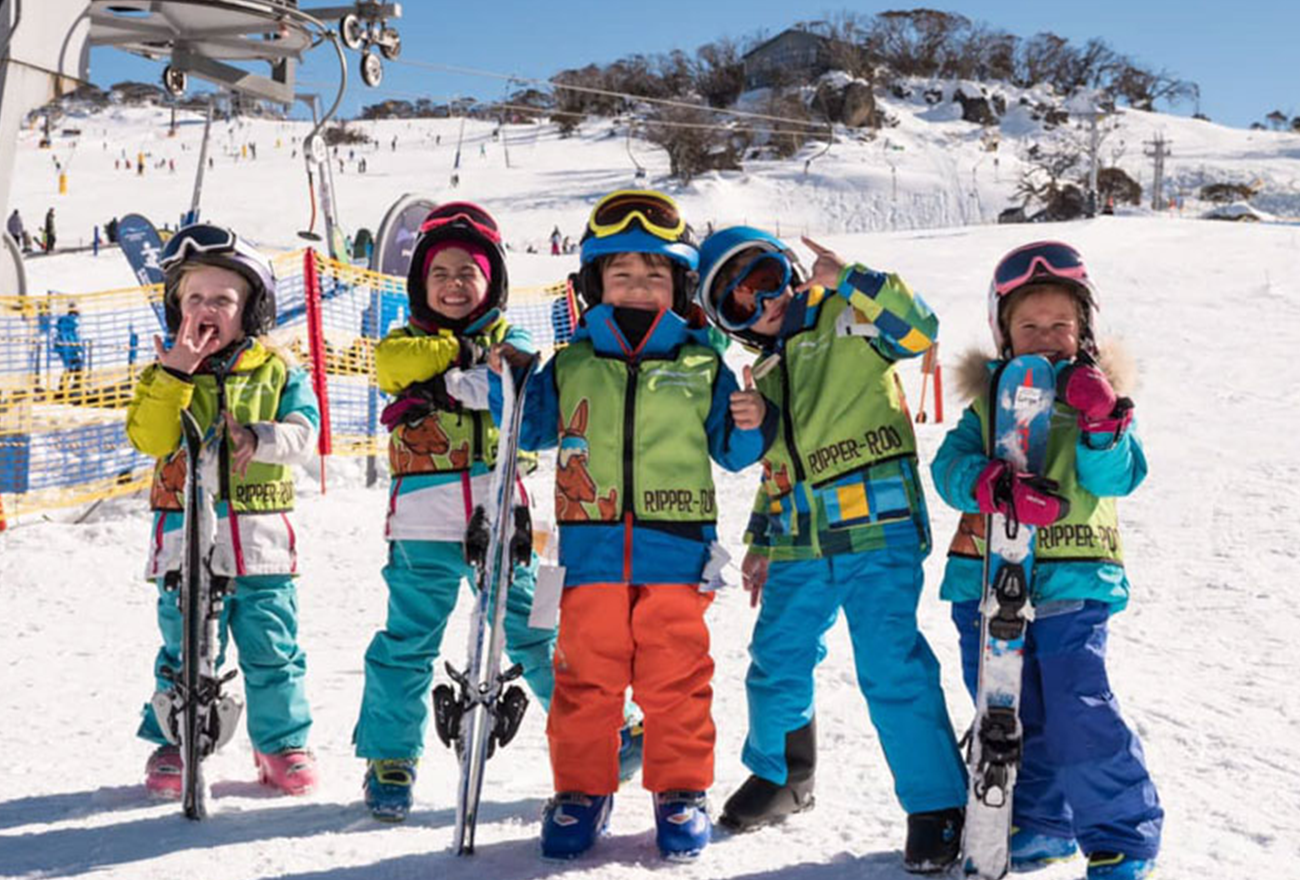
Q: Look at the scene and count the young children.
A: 5